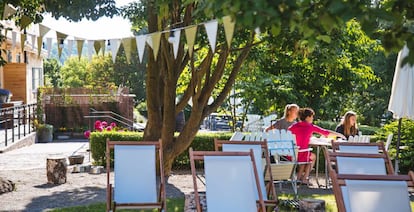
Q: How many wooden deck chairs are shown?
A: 6